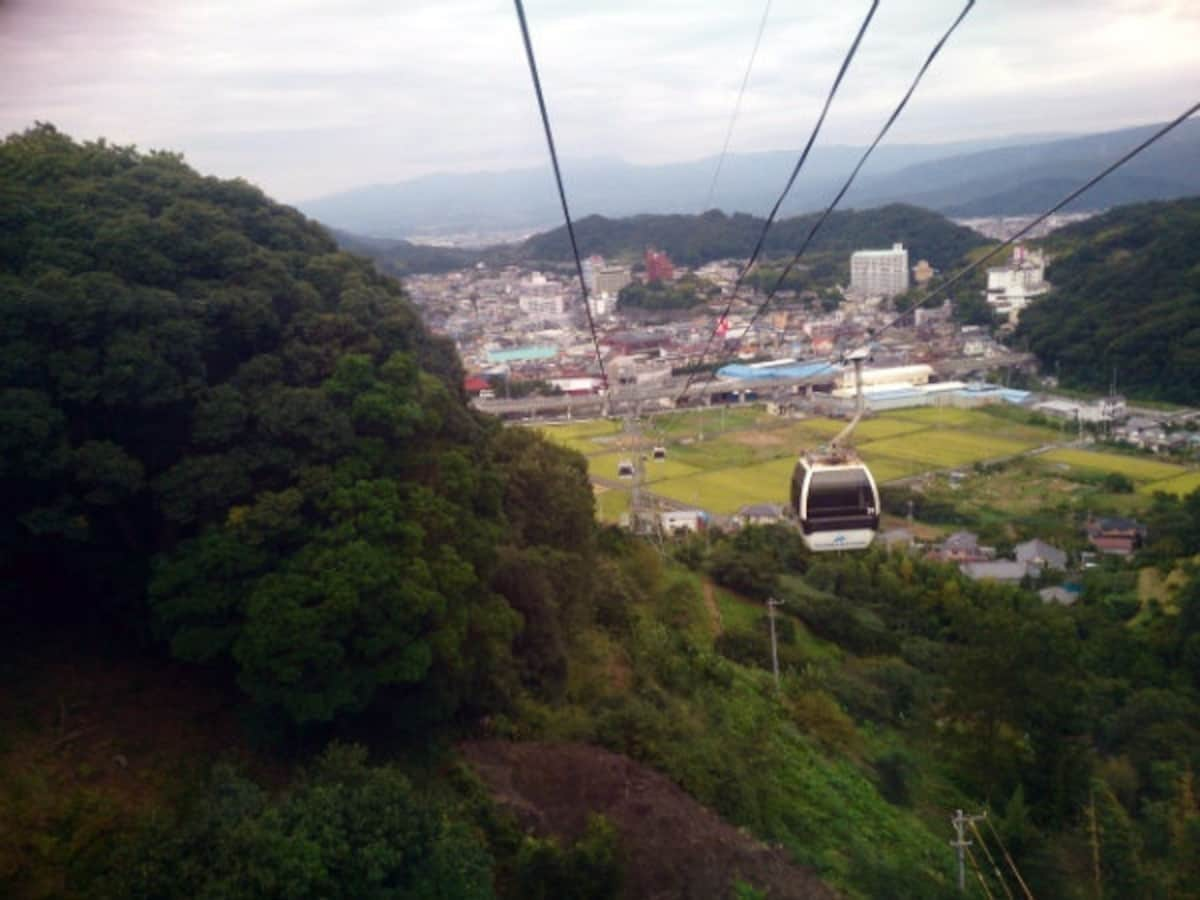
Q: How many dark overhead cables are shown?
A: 4